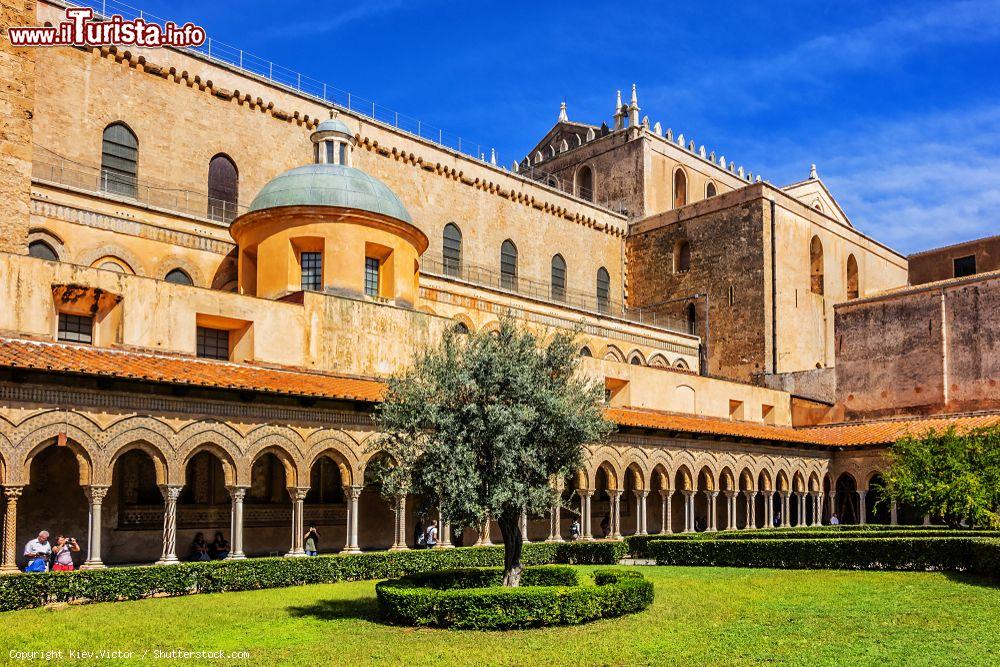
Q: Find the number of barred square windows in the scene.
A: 4